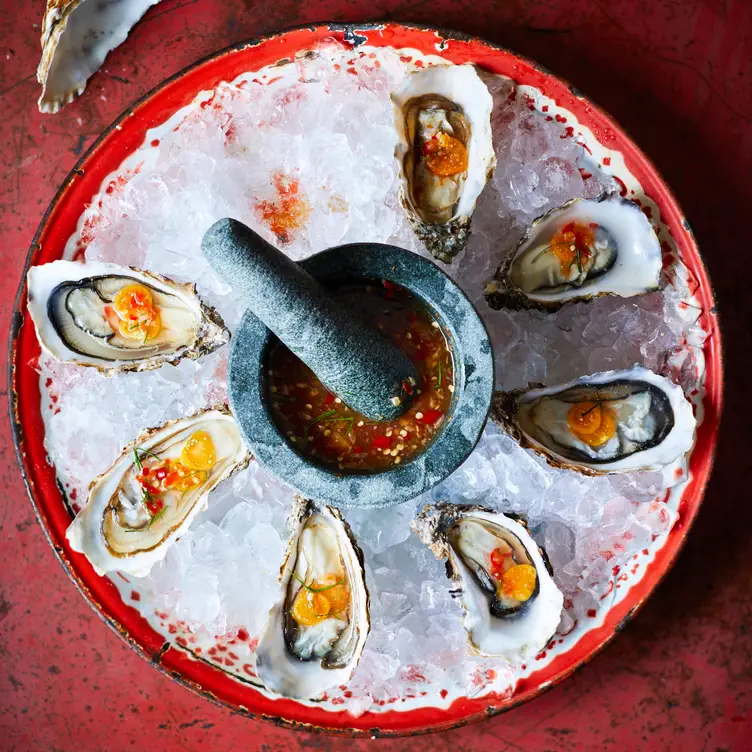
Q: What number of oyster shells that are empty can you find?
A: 1